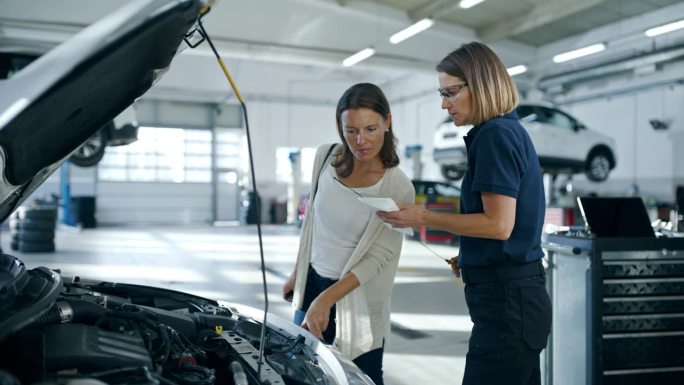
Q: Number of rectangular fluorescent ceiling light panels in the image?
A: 6